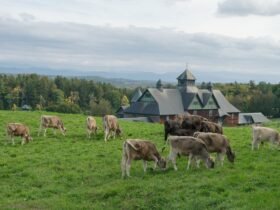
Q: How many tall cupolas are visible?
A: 1